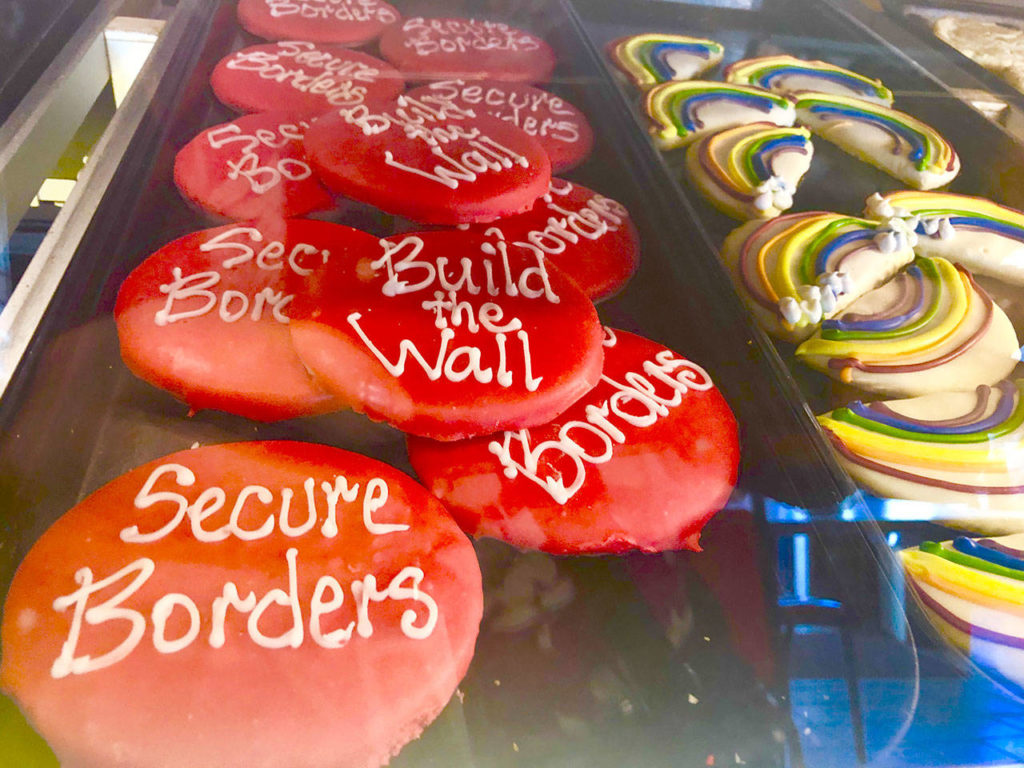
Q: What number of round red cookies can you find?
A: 11